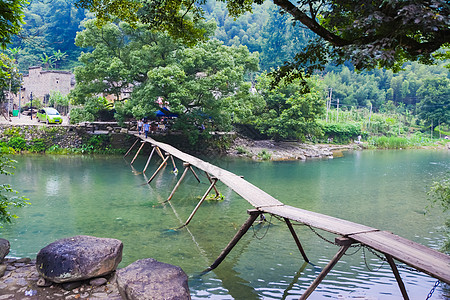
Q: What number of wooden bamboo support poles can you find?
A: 14